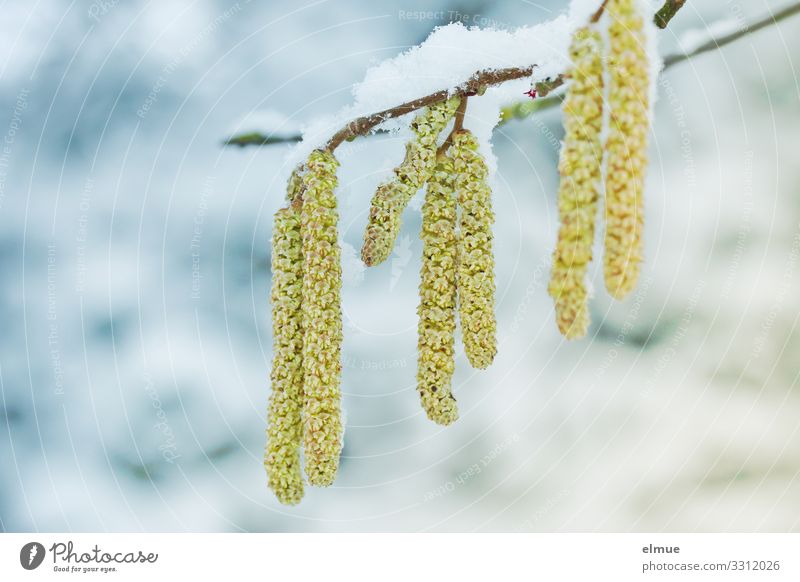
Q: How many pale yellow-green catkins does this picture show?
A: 7